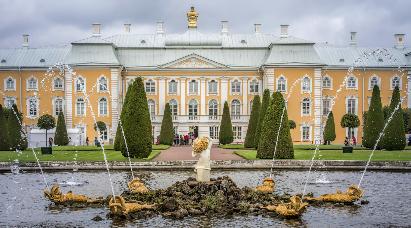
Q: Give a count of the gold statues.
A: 6